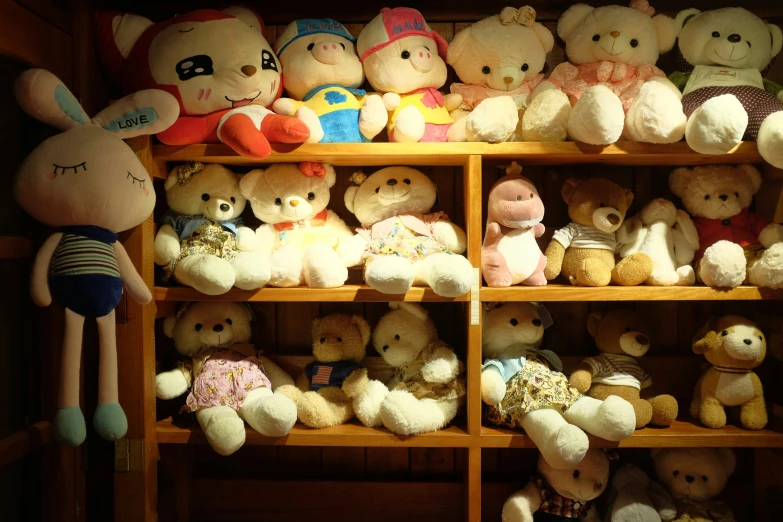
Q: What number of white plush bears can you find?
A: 12